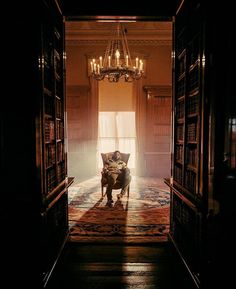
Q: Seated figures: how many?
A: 1